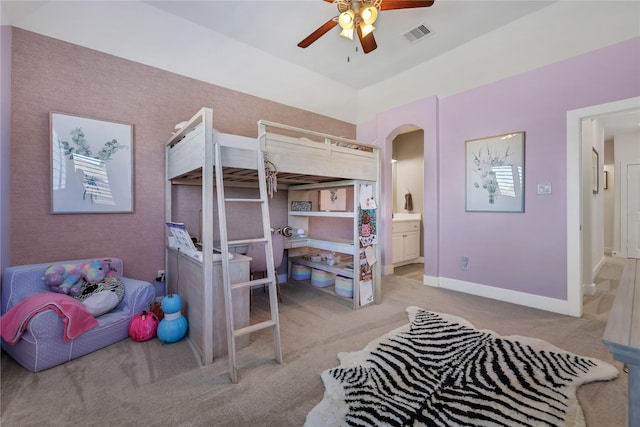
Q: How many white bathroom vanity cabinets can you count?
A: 1